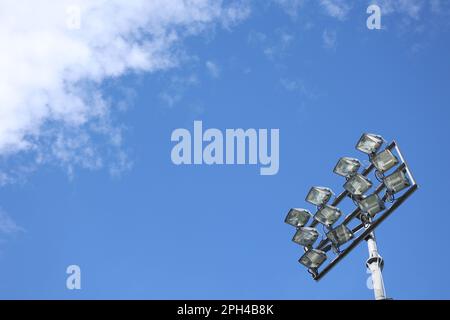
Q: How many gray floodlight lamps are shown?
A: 12